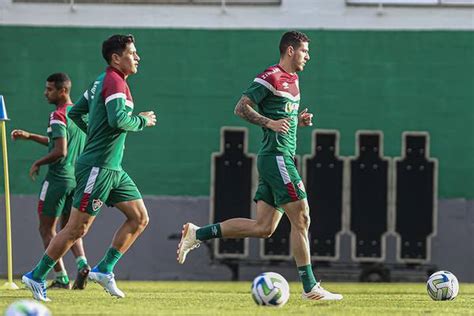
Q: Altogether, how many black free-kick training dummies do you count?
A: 5